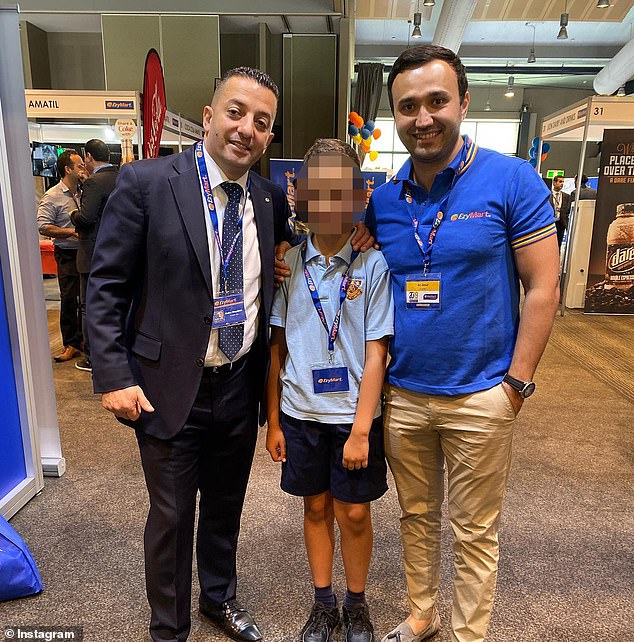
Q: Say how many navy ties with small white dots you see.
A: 1